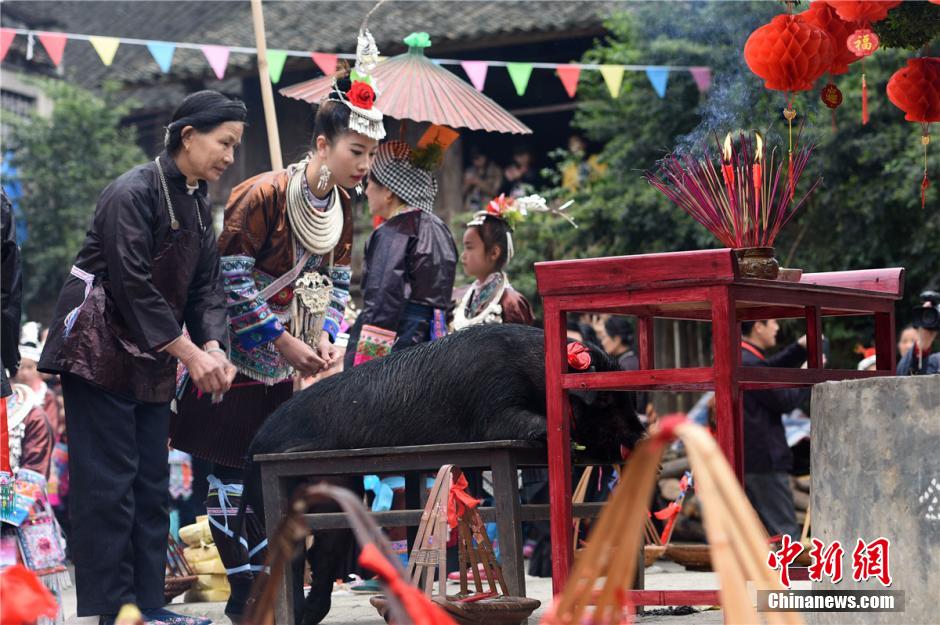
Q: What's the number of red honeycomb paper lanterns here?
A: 4